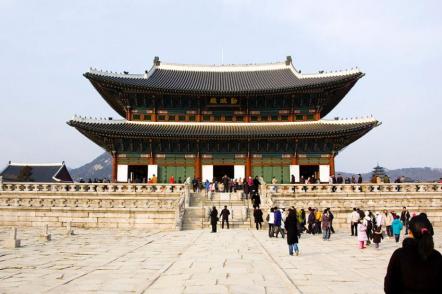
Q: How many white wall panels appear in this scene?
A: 6